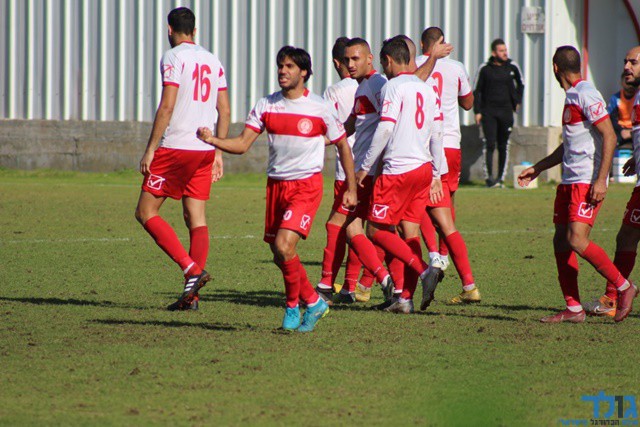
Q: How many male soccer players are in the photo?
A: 9